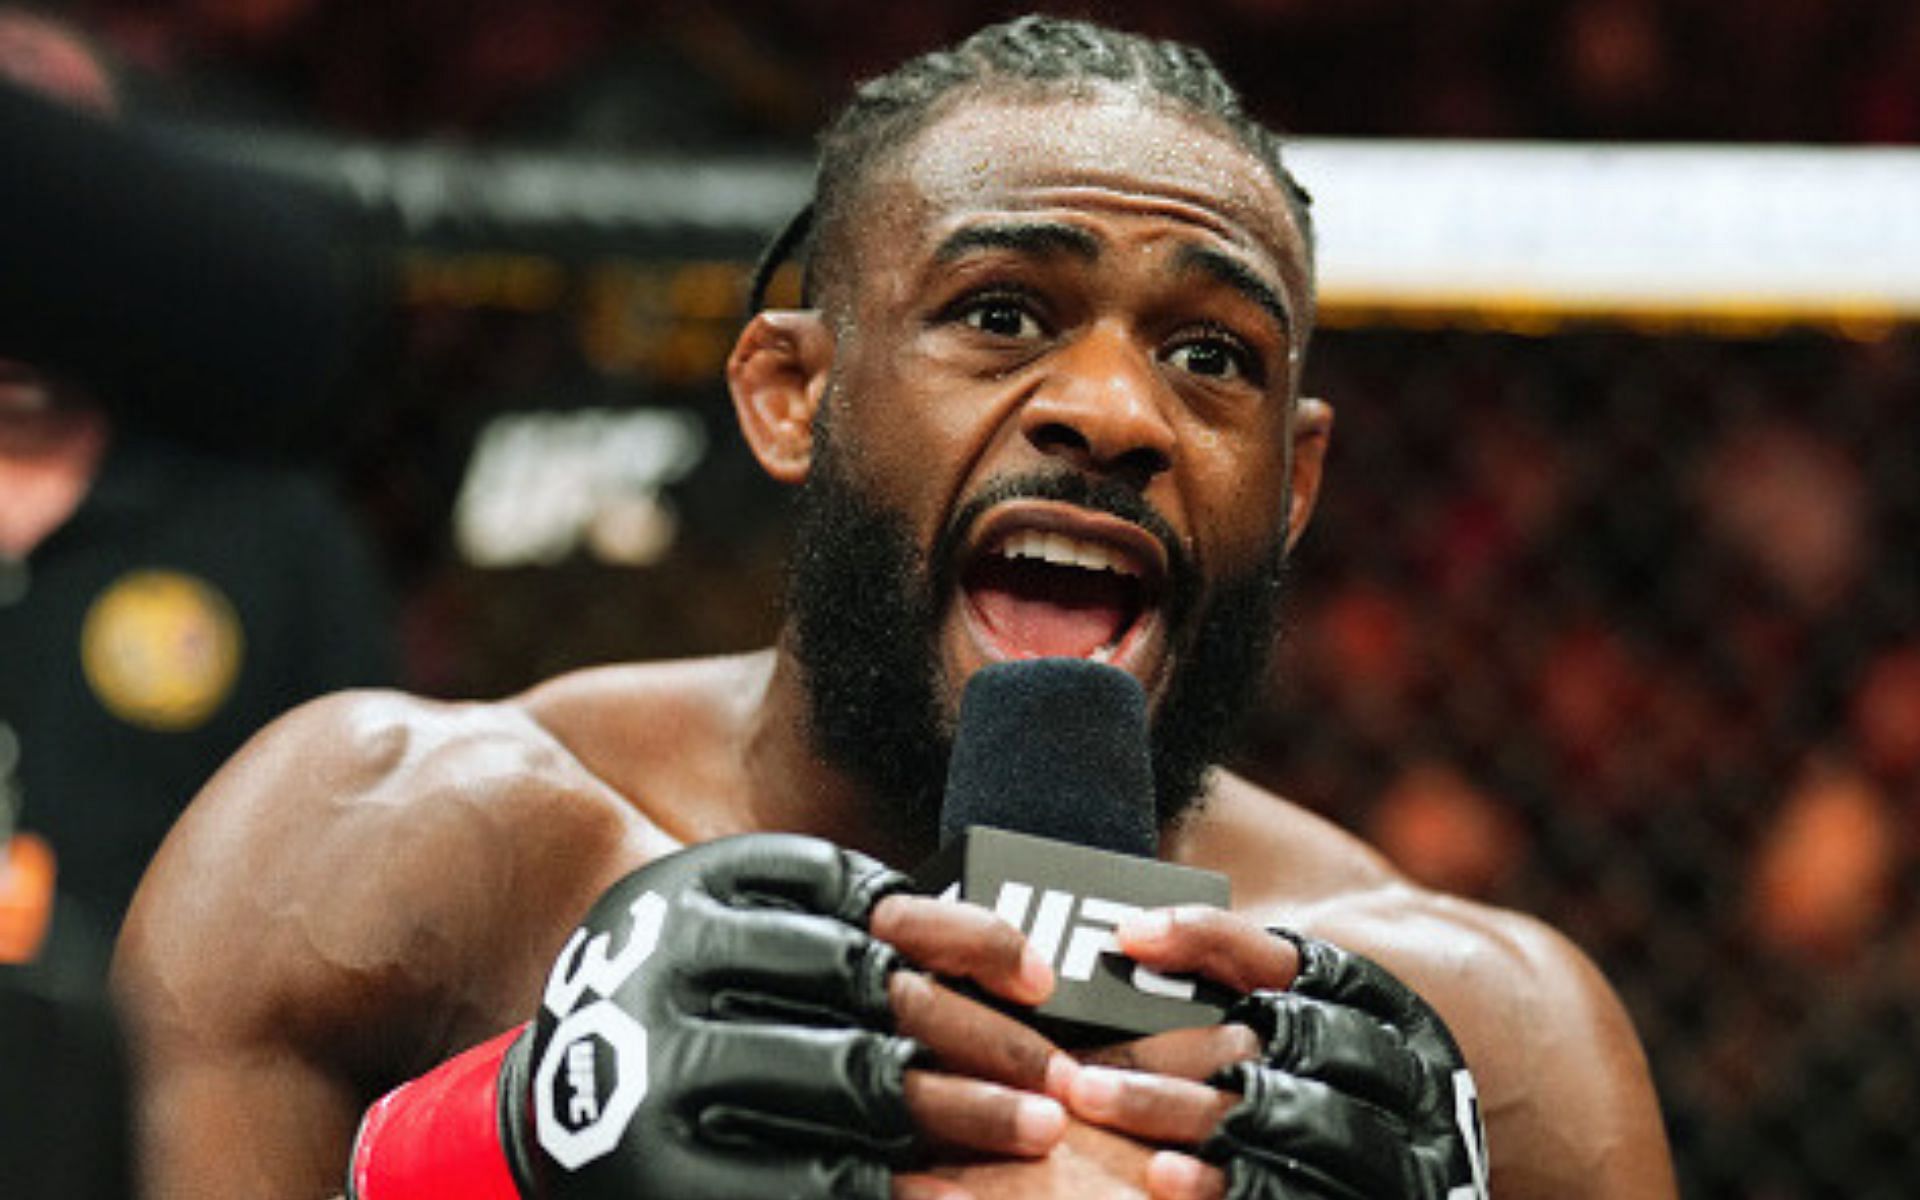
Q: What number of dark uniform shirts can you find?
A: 1